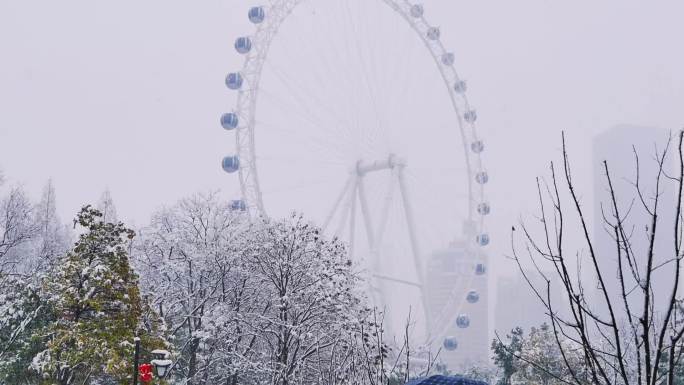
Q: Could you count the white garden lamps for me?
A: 1